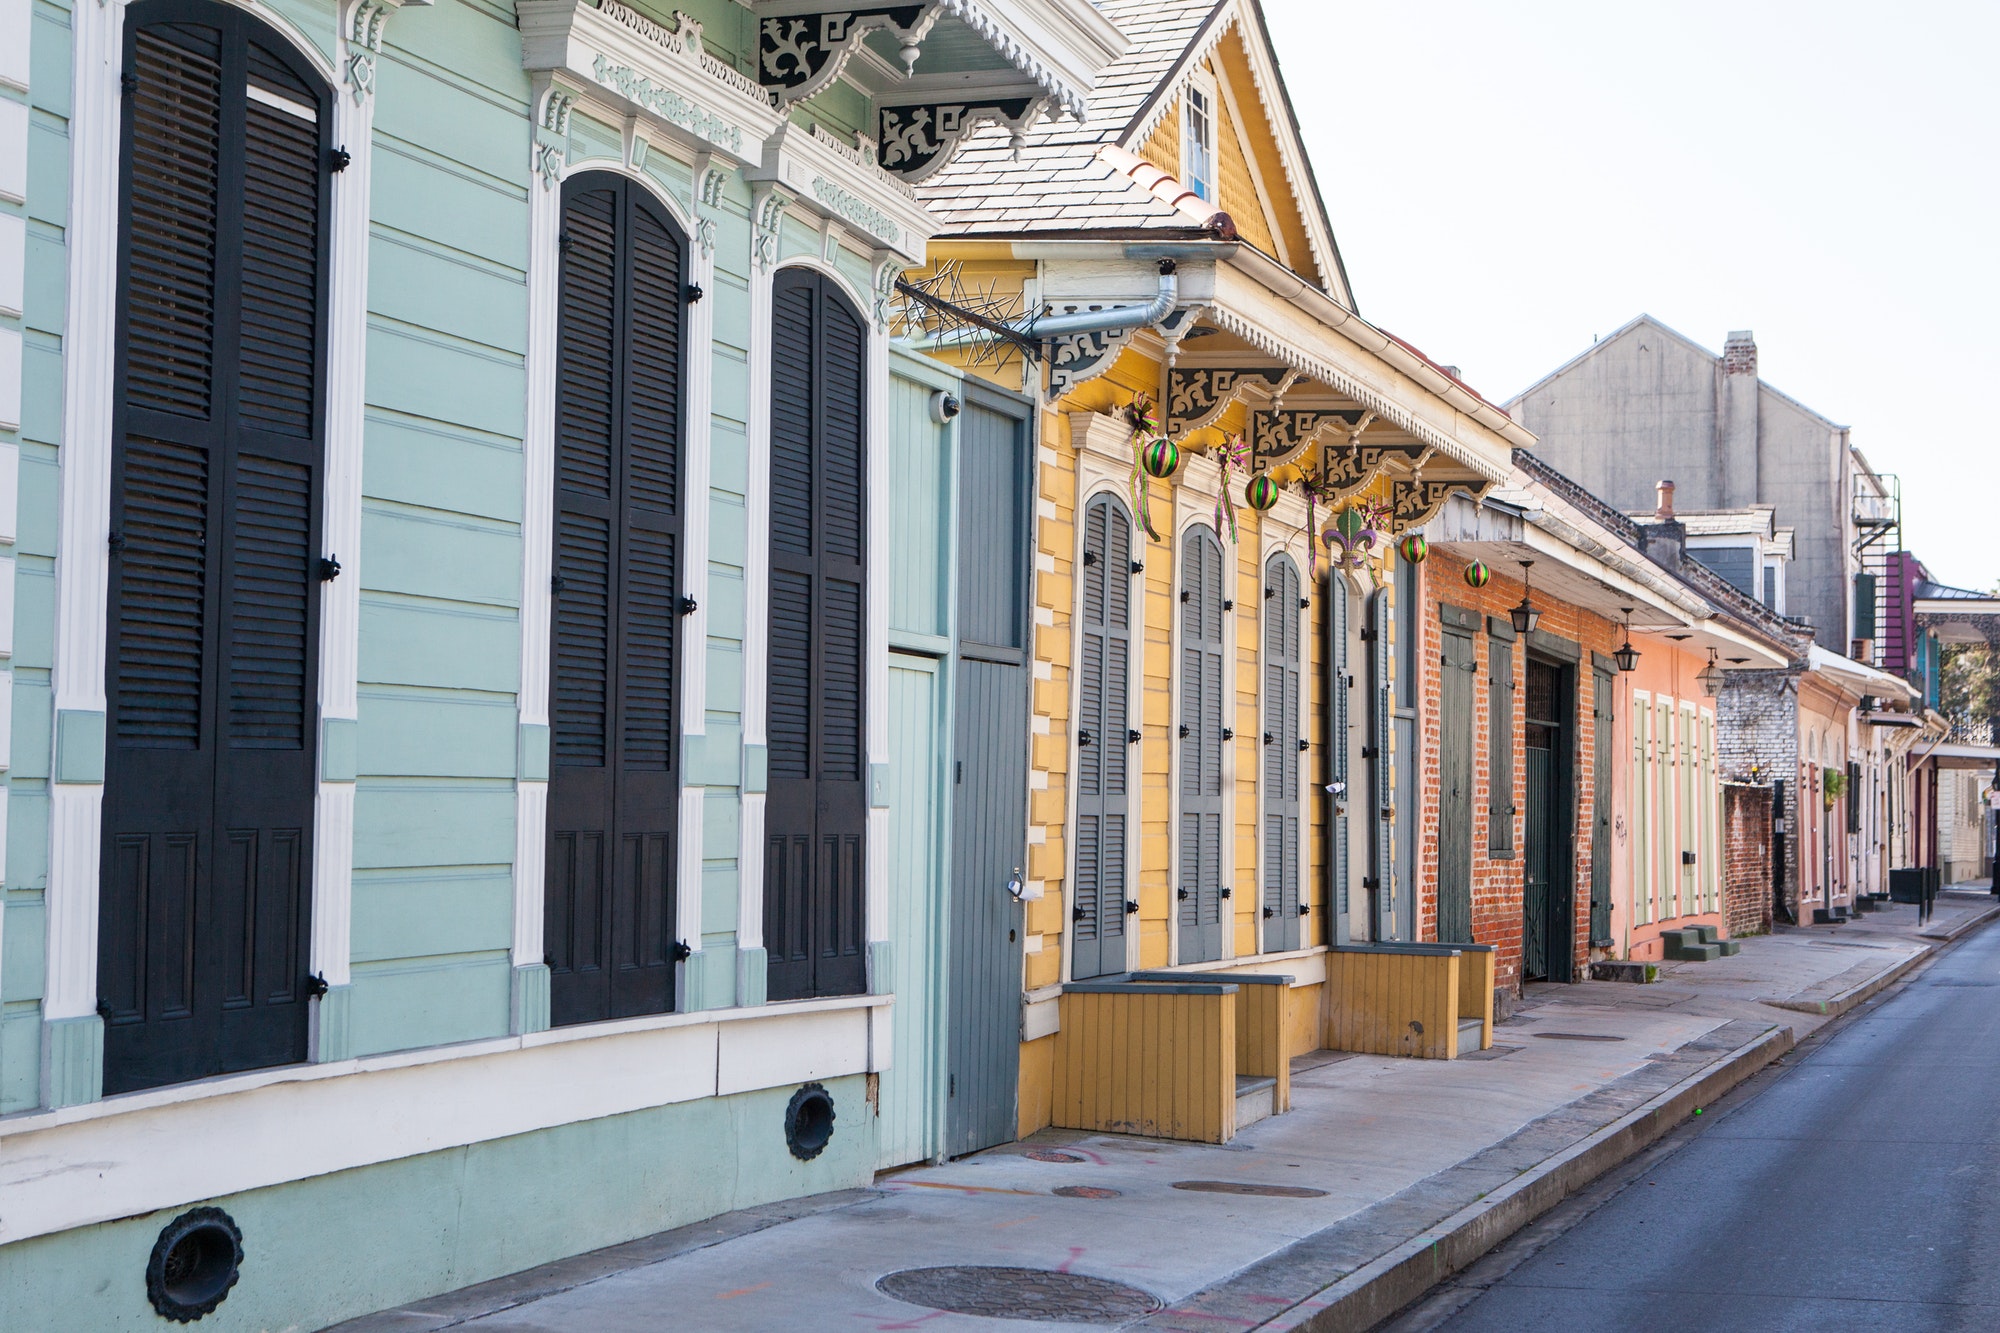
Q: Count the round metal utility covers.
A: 3